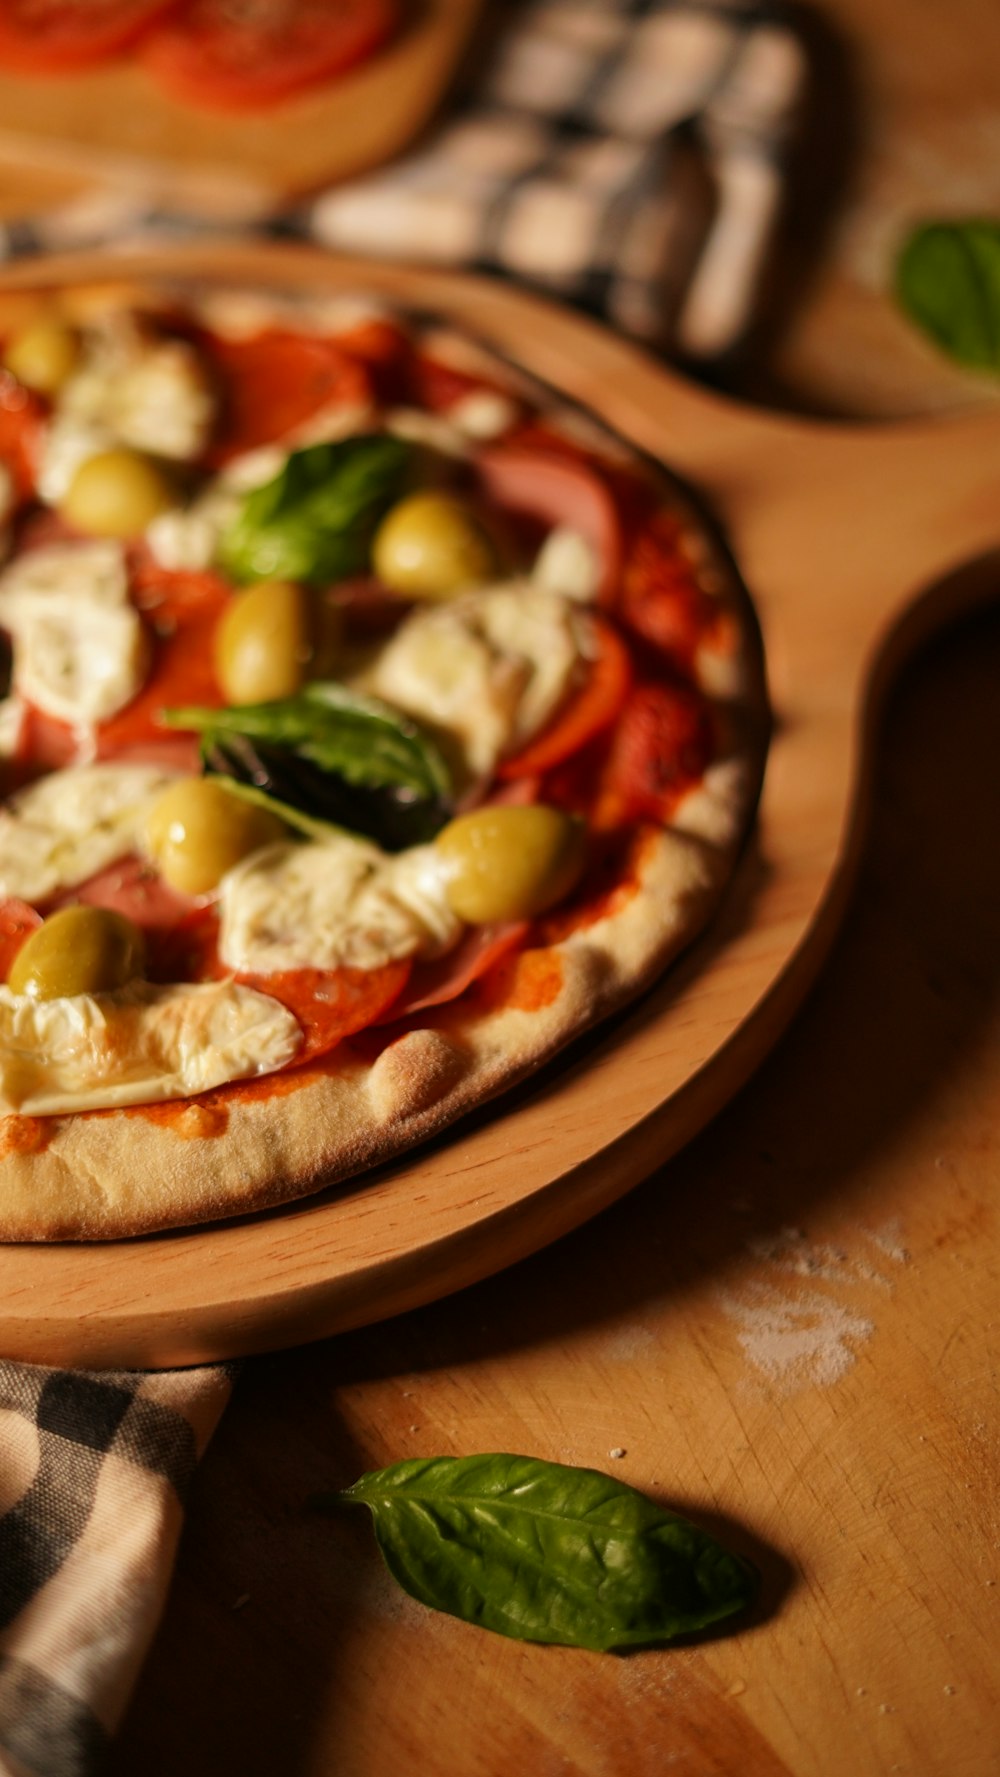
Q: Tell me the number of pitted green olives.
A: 7